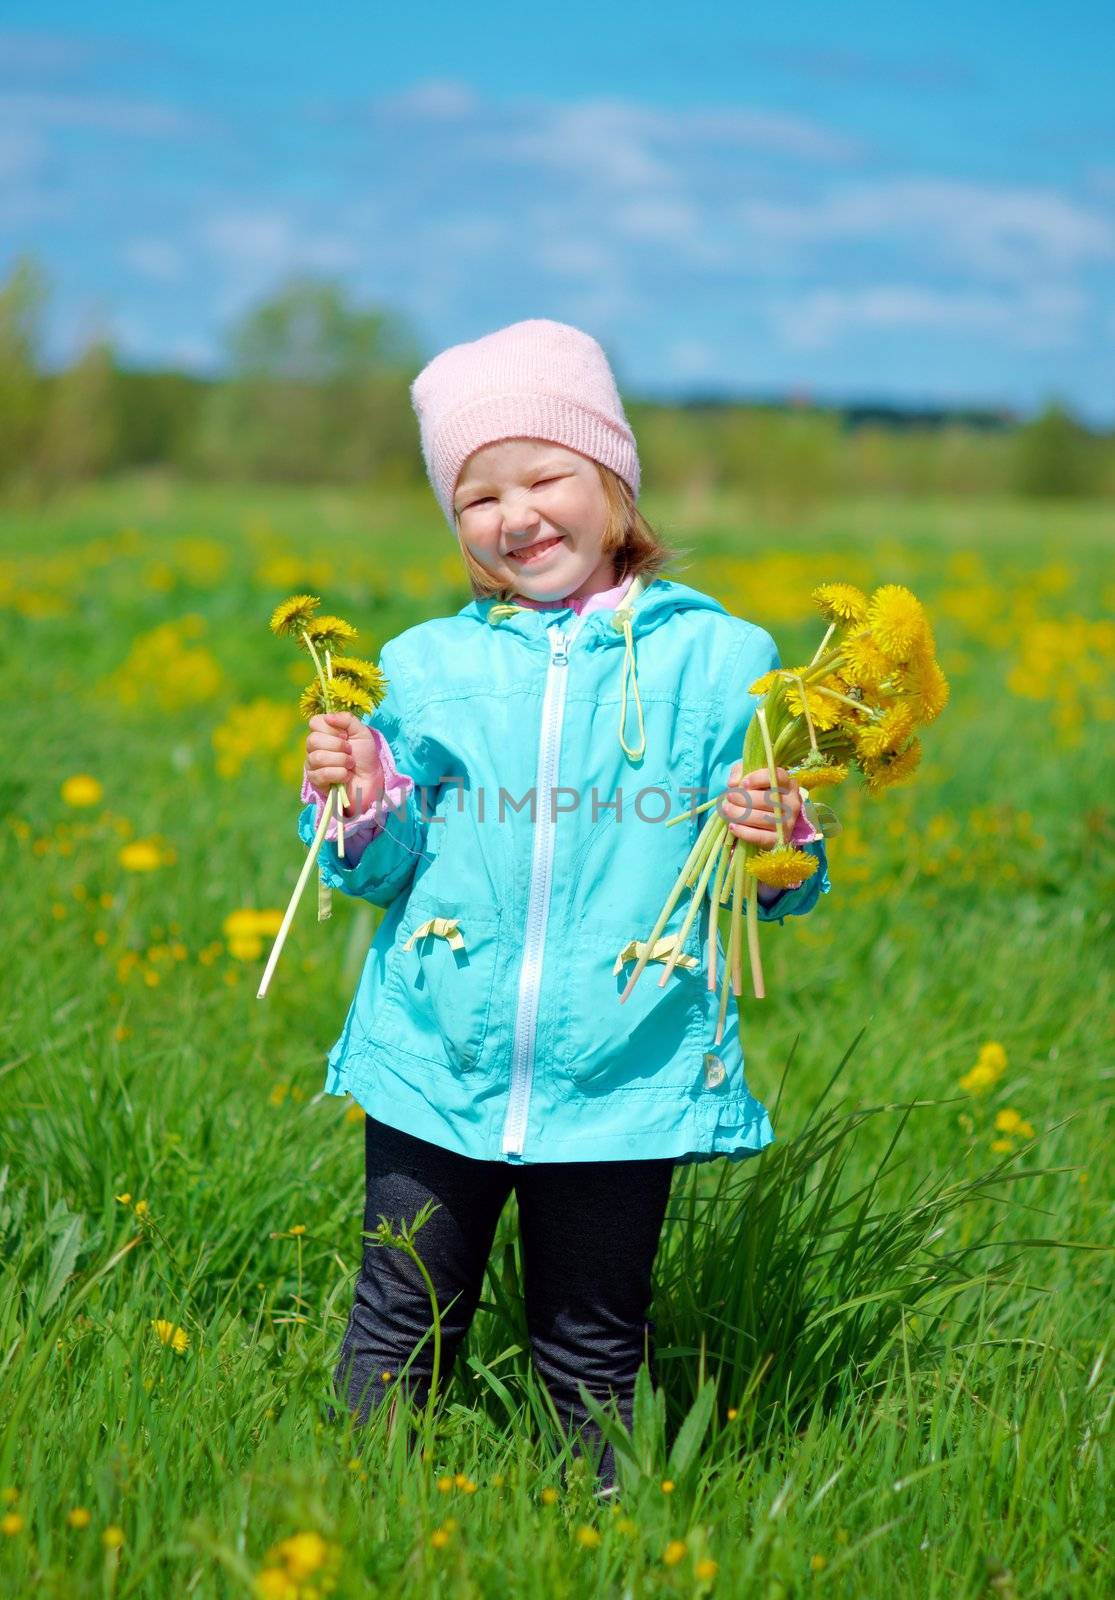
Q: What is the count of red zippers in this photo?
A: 0